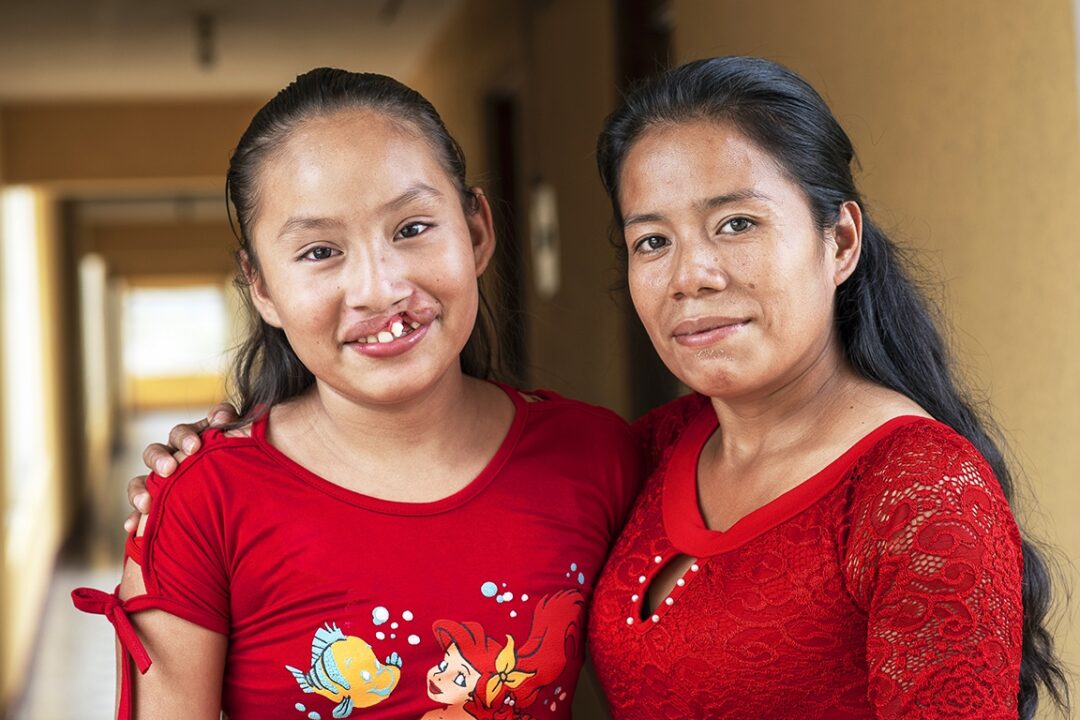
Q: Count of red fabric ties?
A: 1